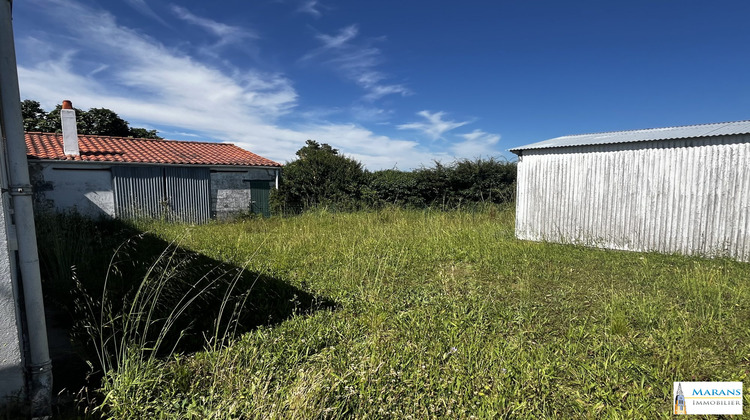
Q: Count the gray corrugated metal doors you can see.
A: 2